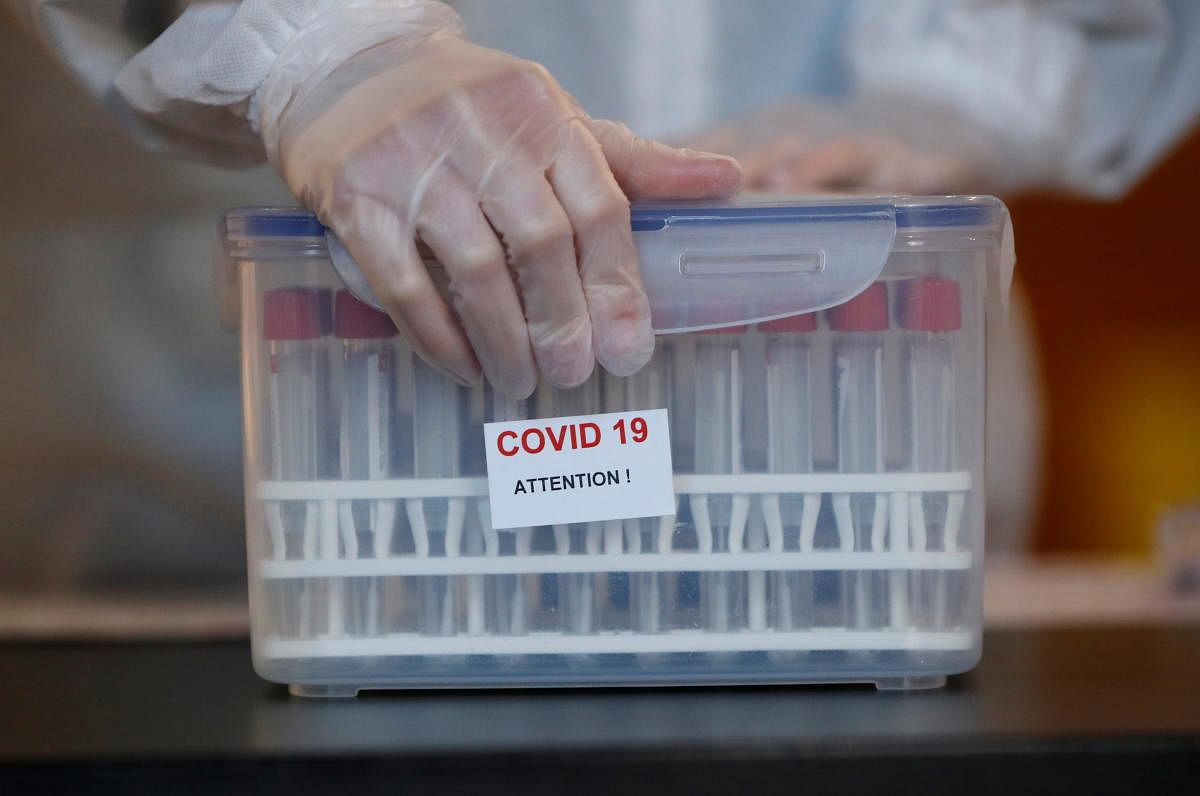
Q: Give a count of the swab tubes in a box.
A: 10